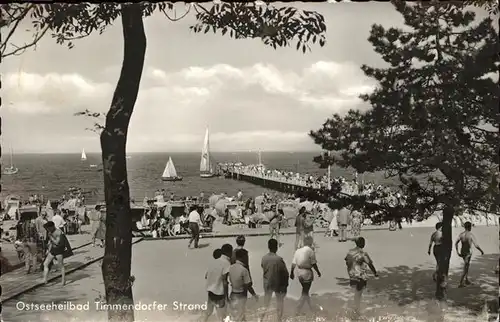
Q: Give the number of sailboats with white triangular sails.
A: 3